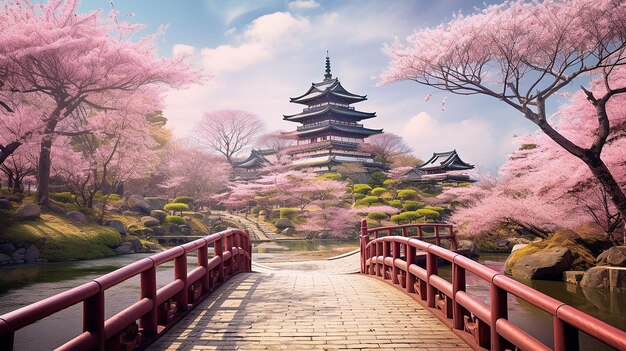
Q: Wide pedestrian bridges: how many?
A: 1